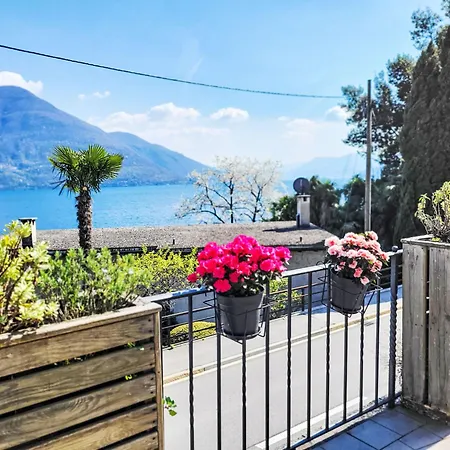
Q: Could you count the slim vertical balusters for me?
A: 10